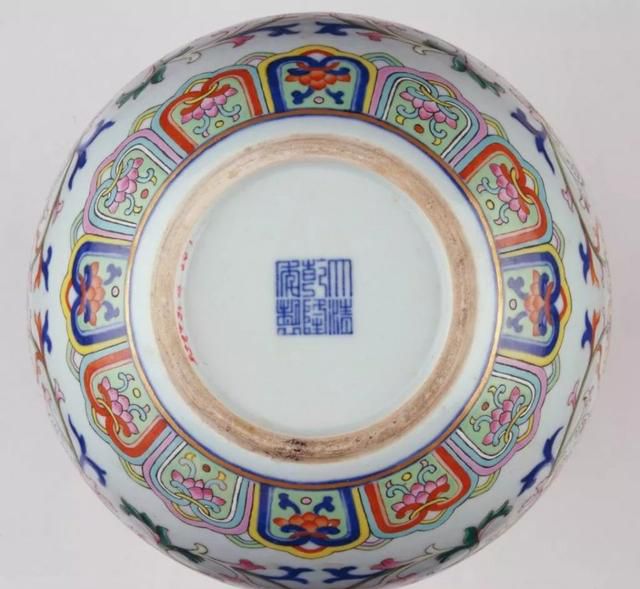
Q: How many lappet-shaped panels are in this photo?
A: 12